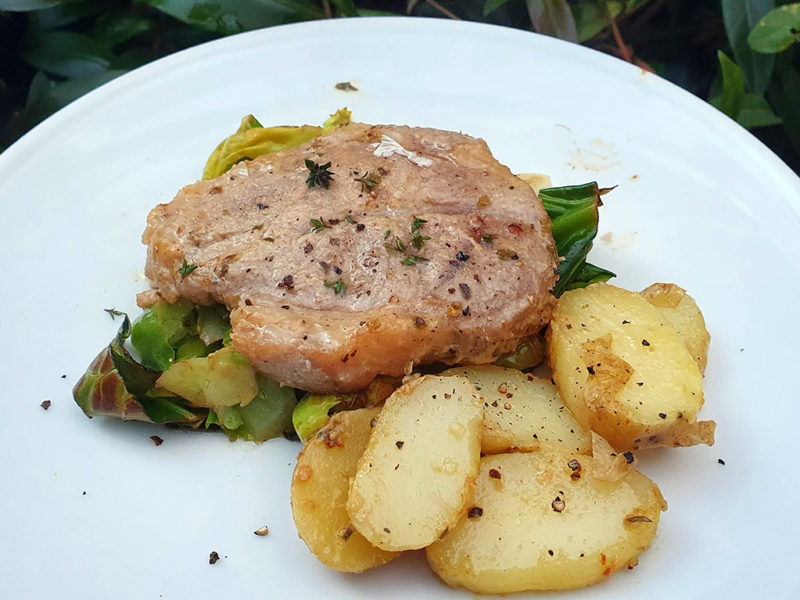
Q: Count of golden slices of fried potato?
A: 6